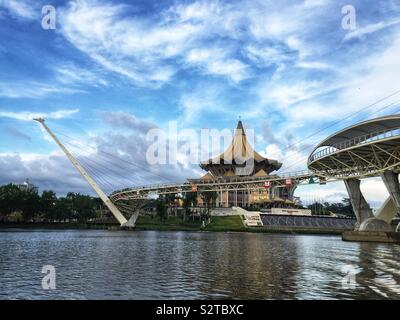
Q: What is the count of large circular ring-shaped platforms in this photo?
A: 1